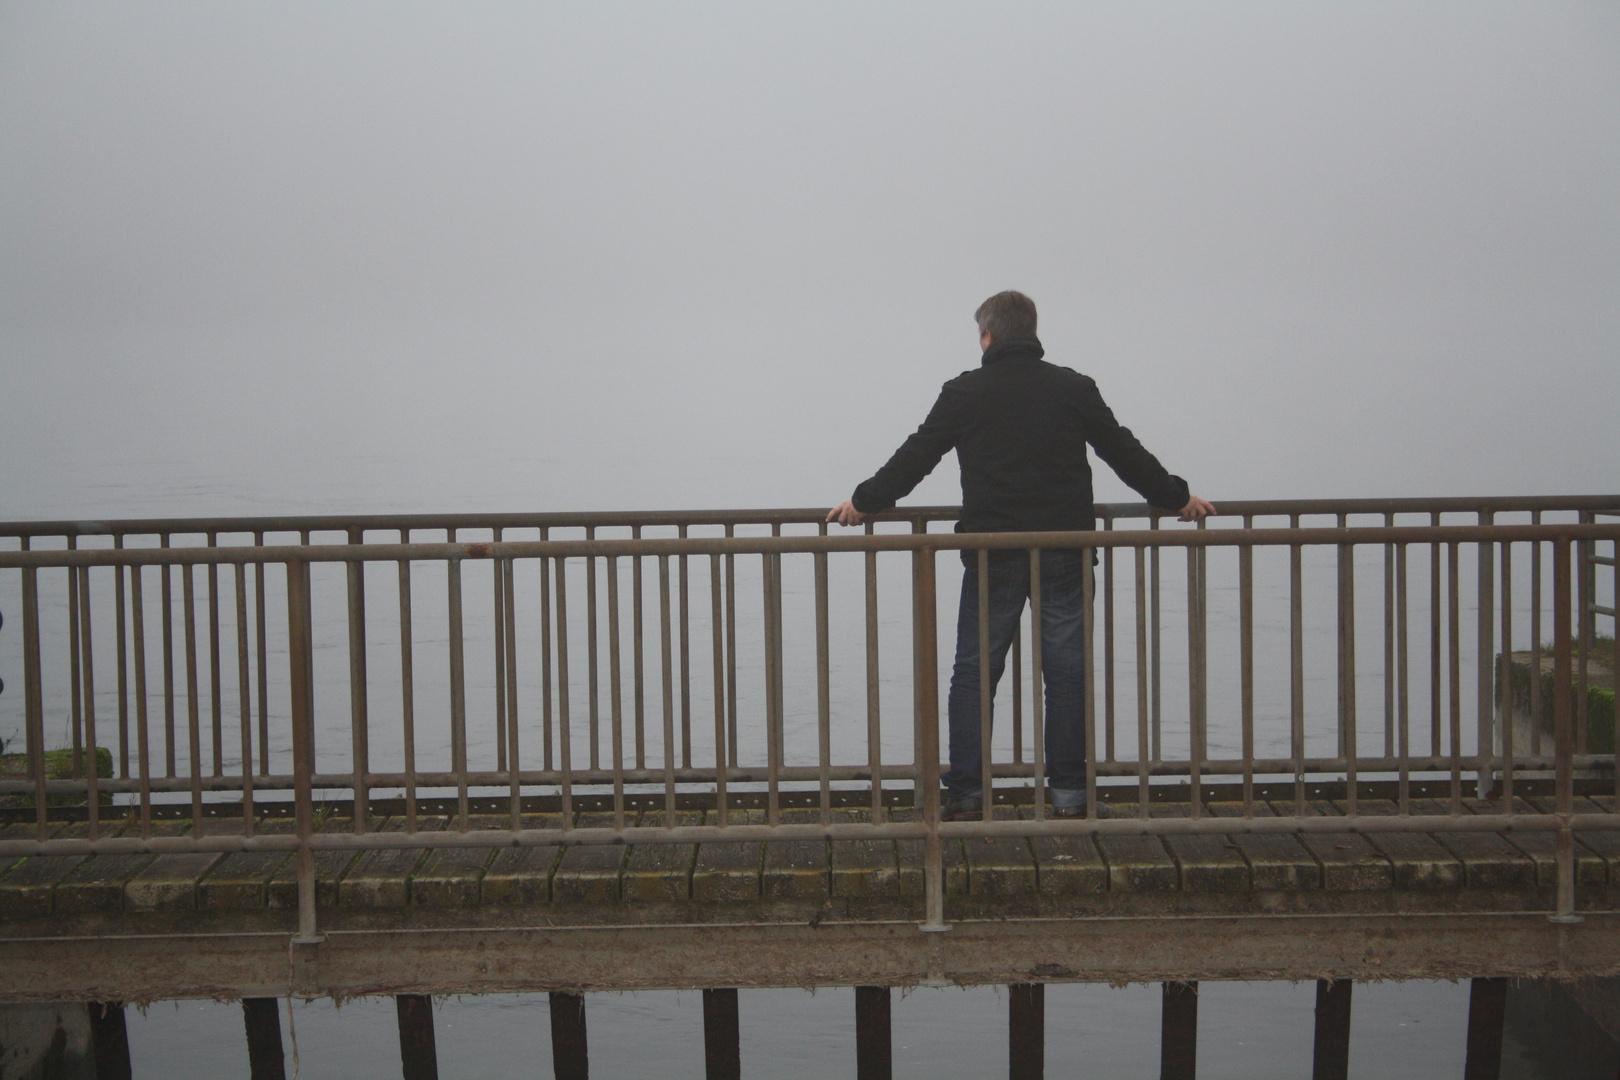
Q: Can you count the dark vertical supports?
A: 10